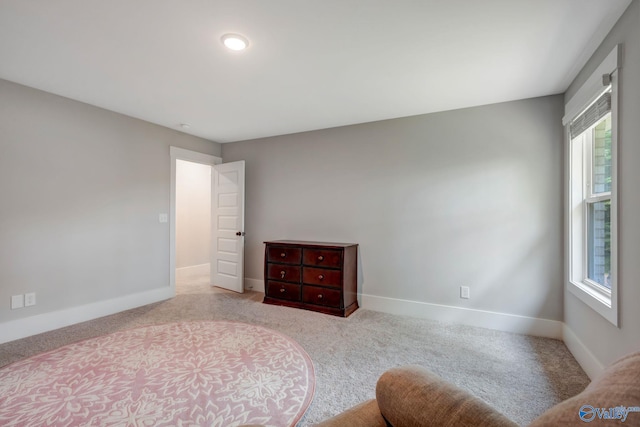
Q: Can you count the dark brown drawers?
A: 6